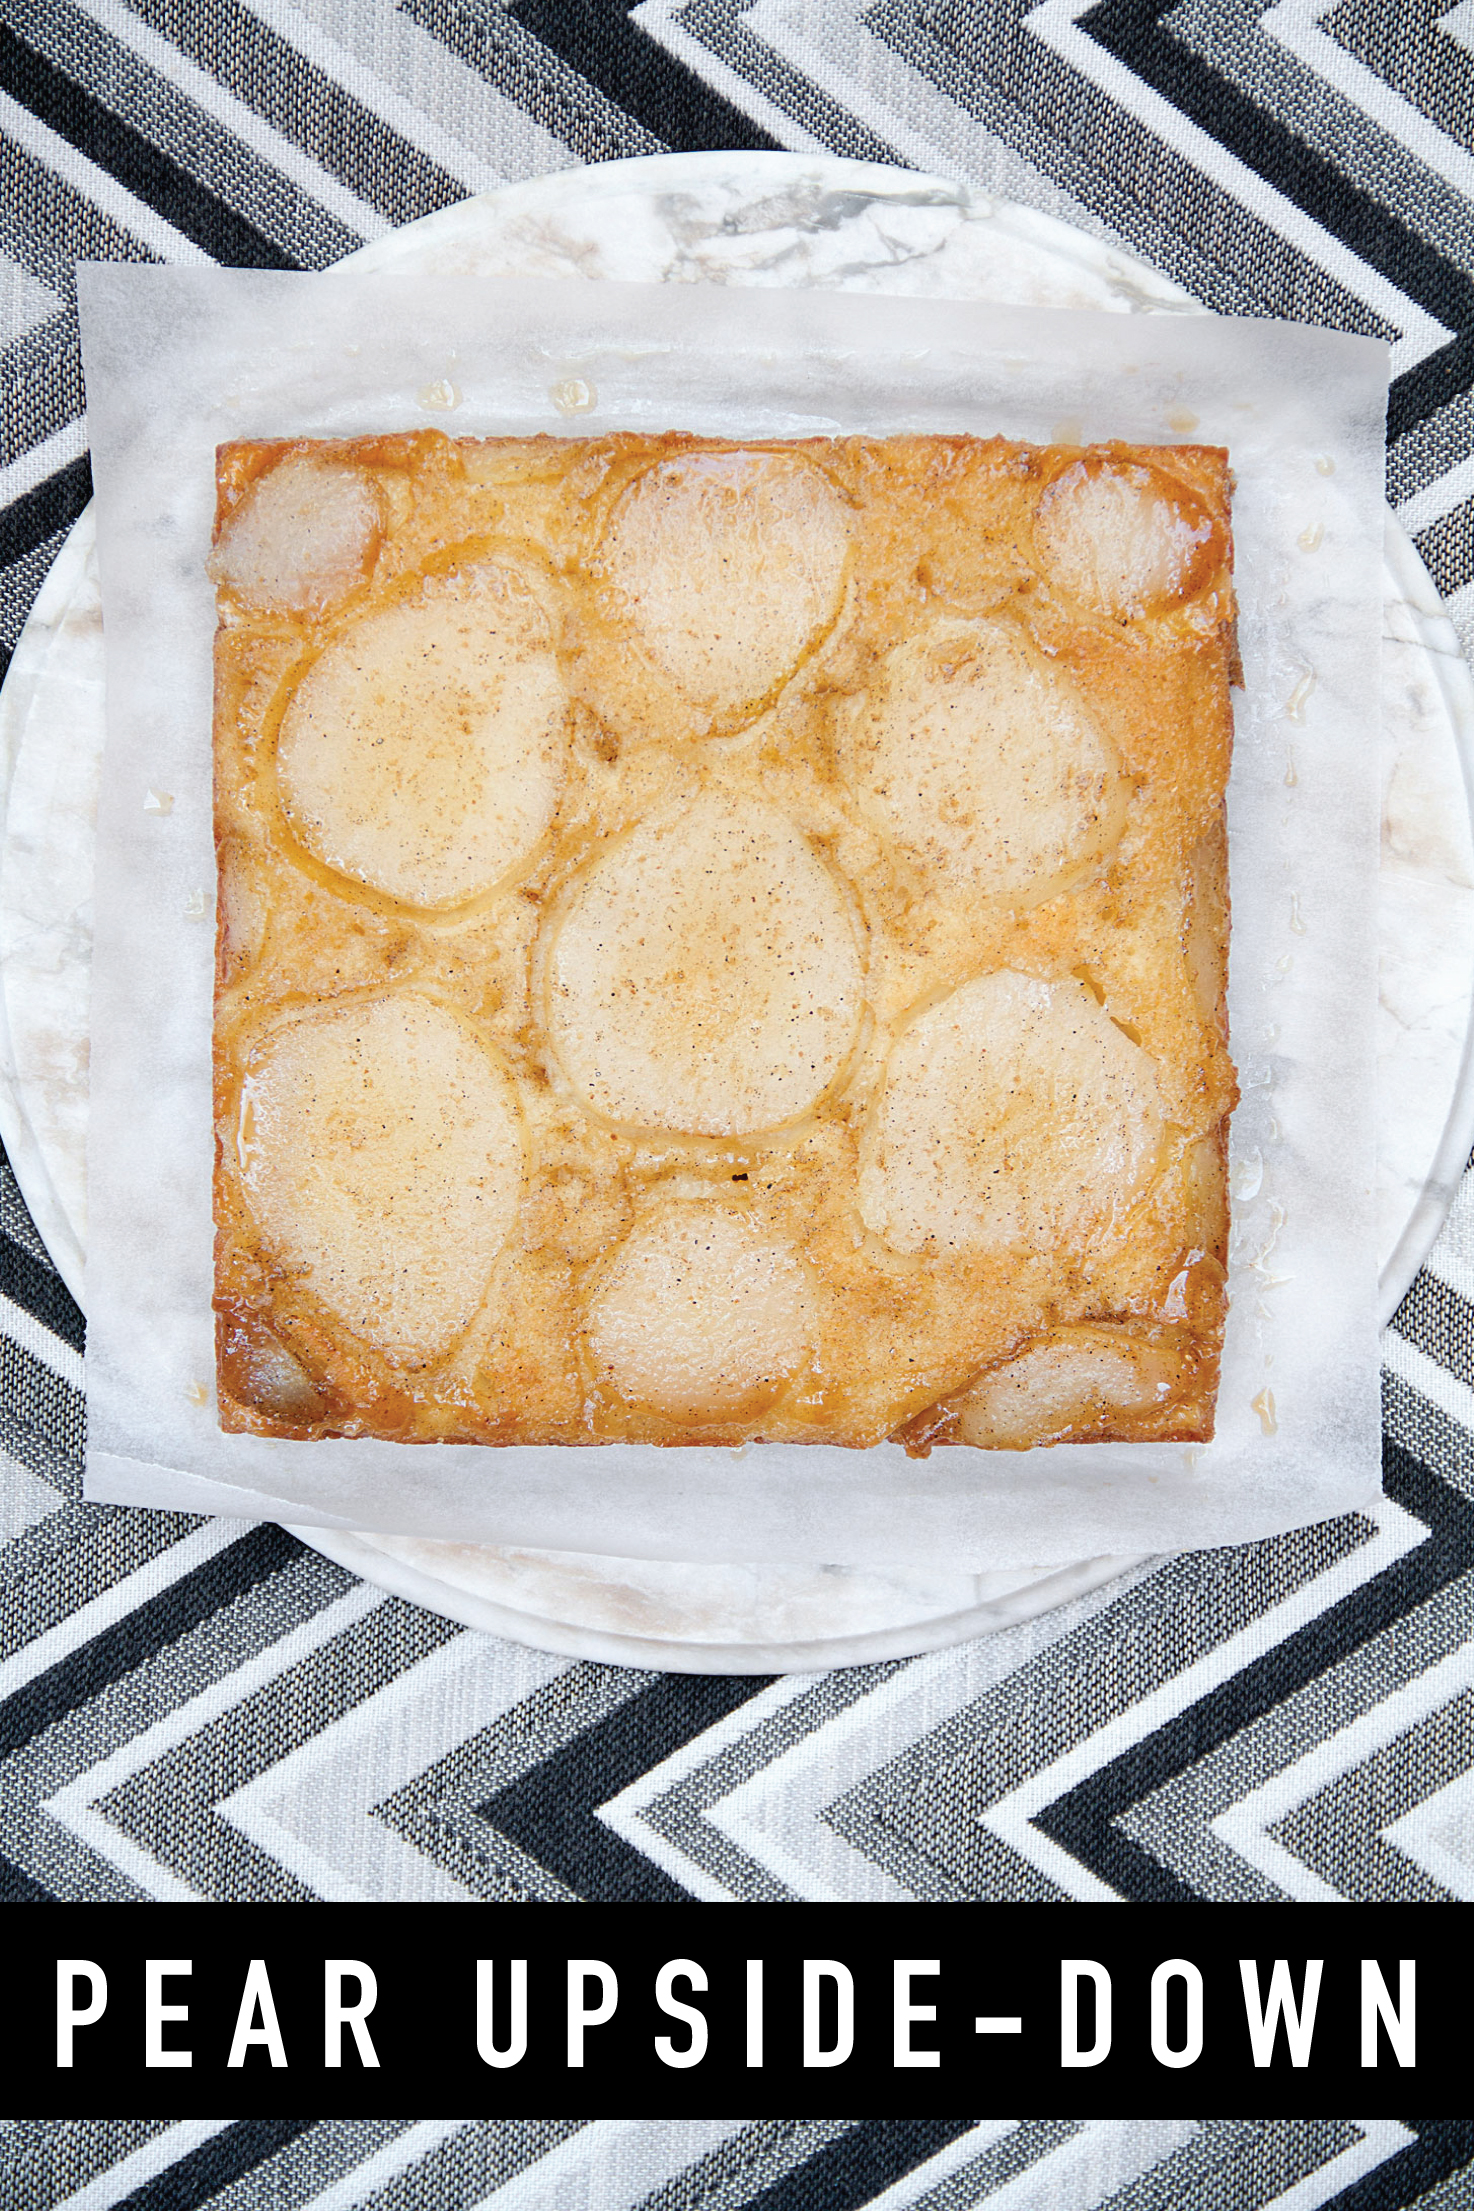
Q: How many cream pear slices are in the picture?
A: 11